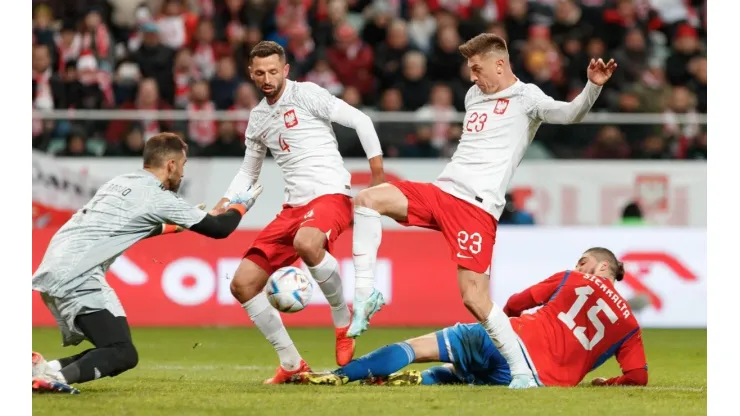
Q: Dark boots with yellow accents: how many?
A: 2